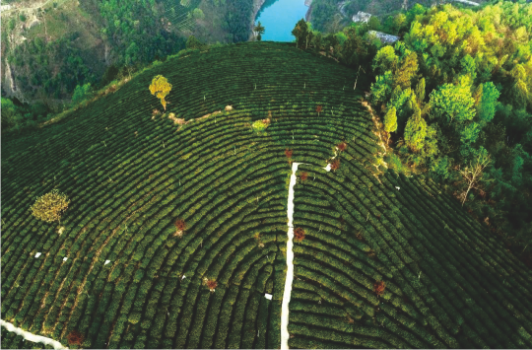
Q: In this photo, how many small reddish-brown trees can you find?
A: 10